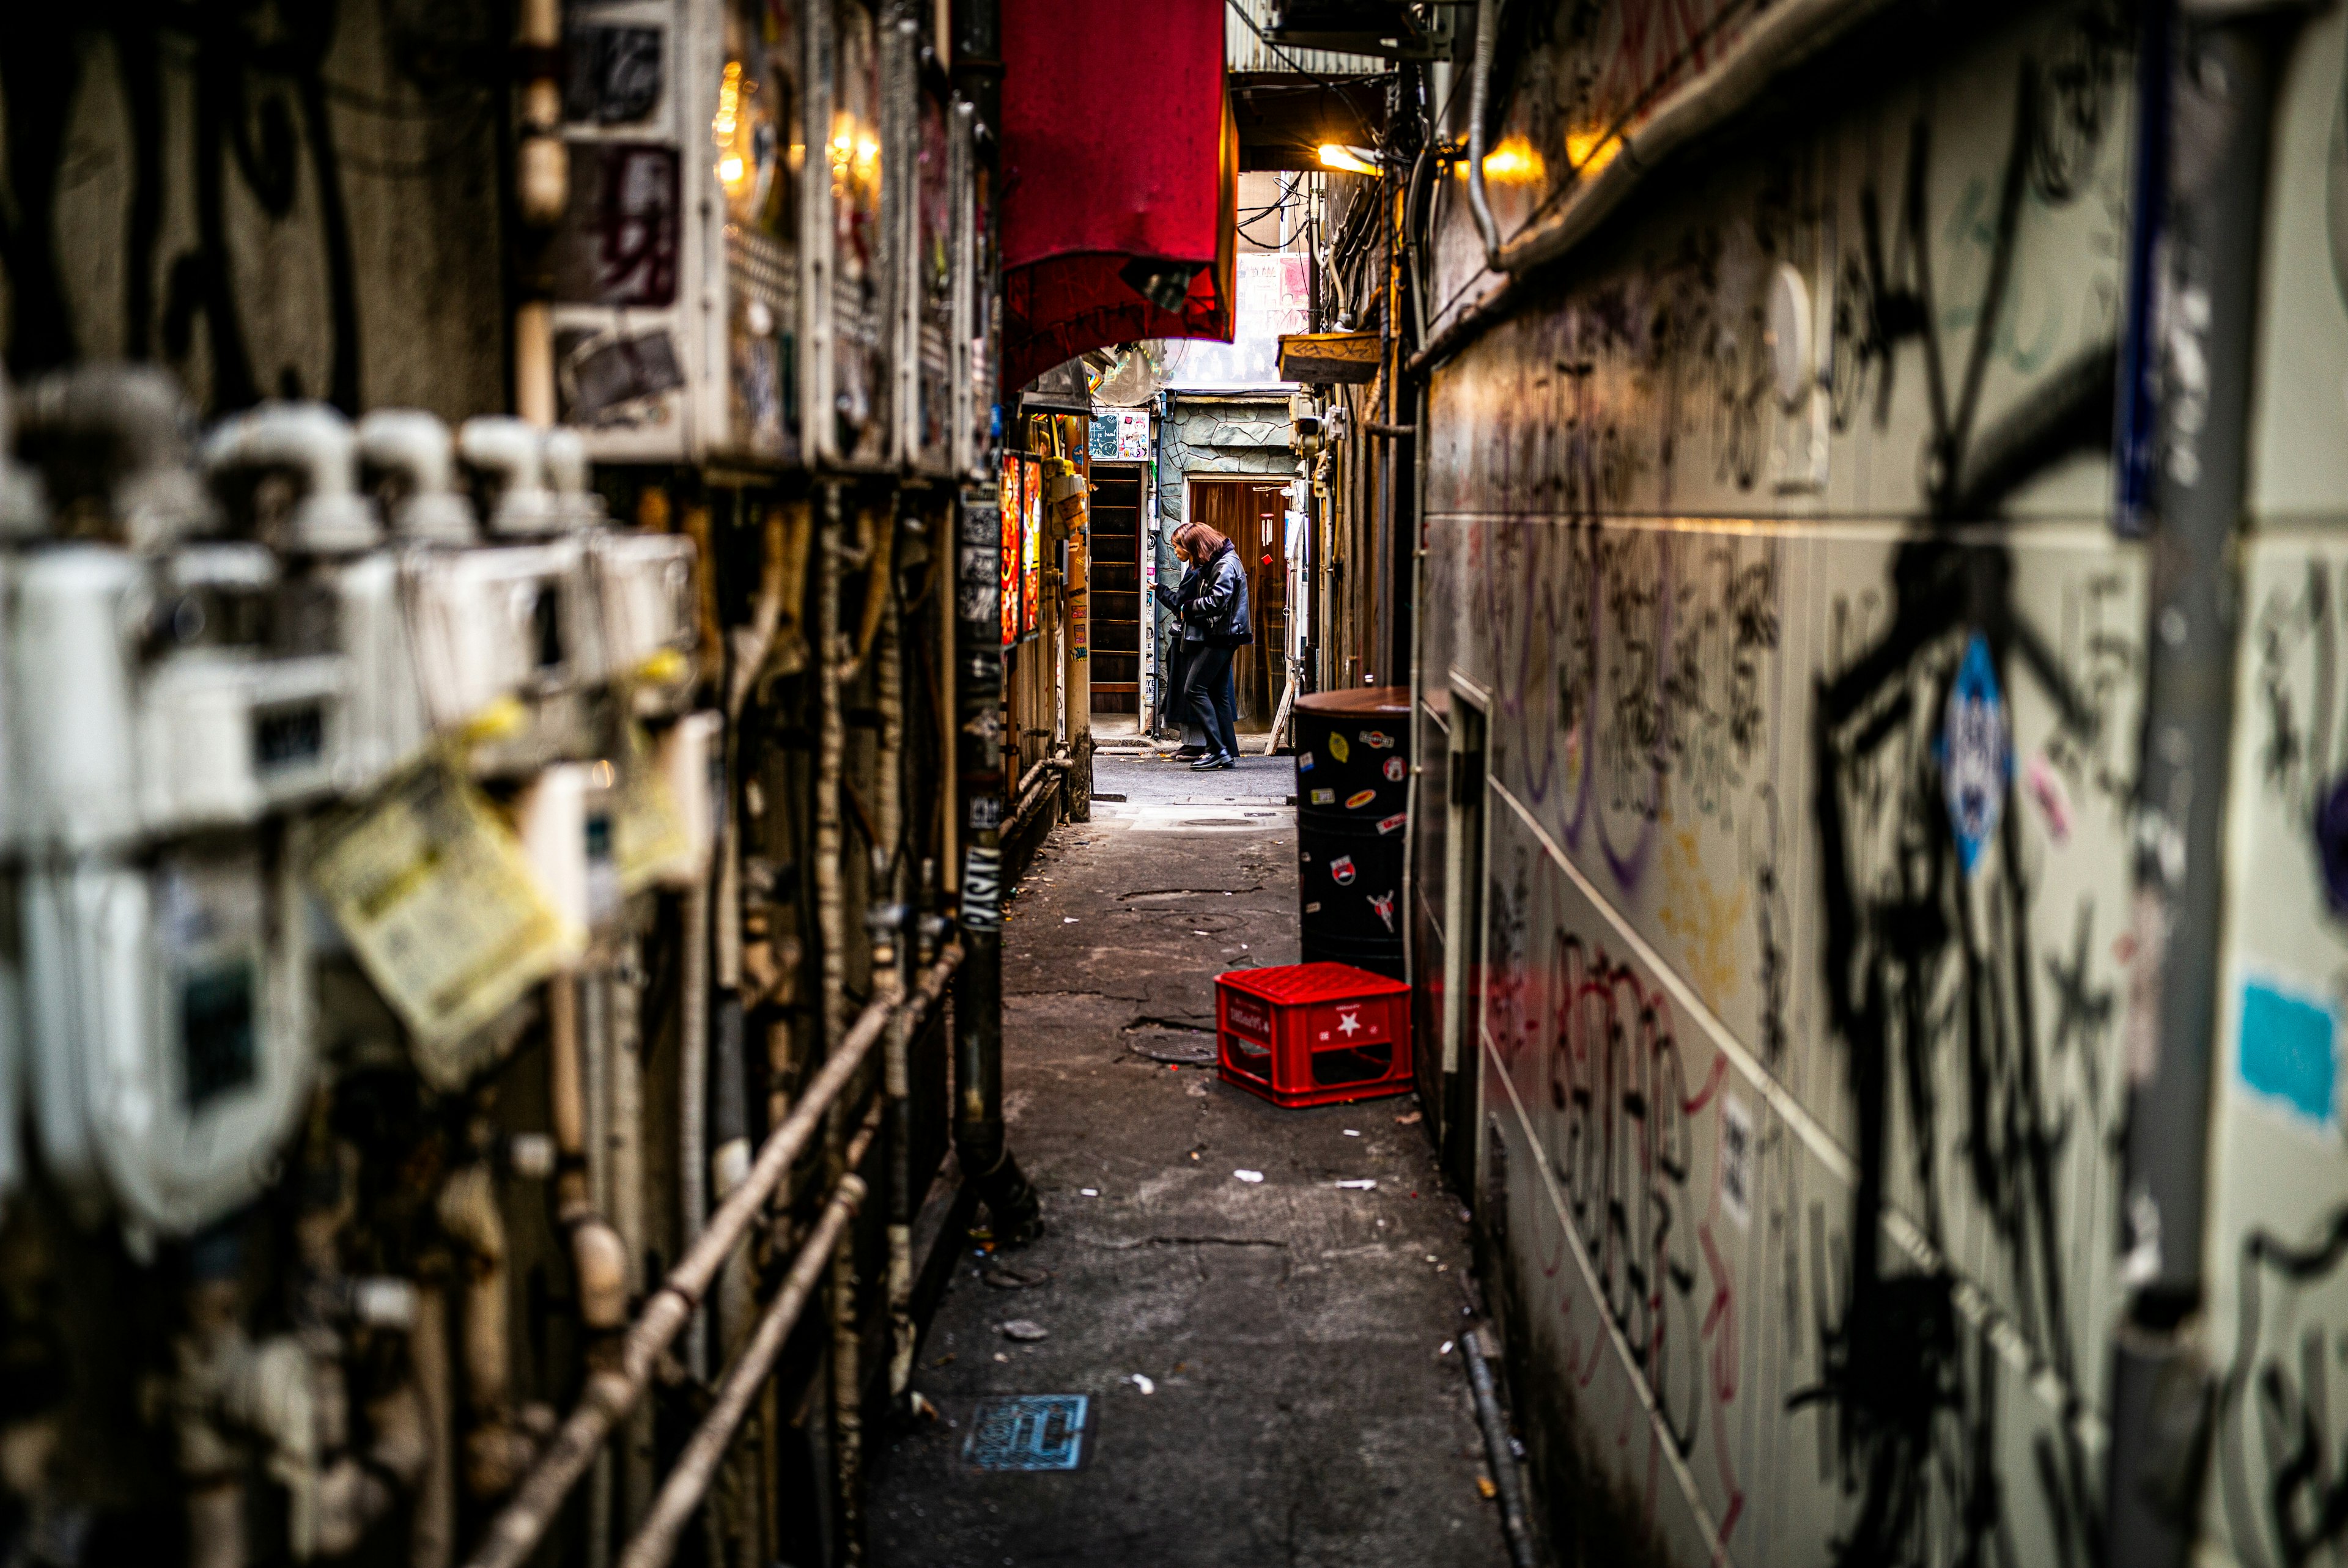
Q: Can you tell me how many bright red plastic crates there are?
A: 1